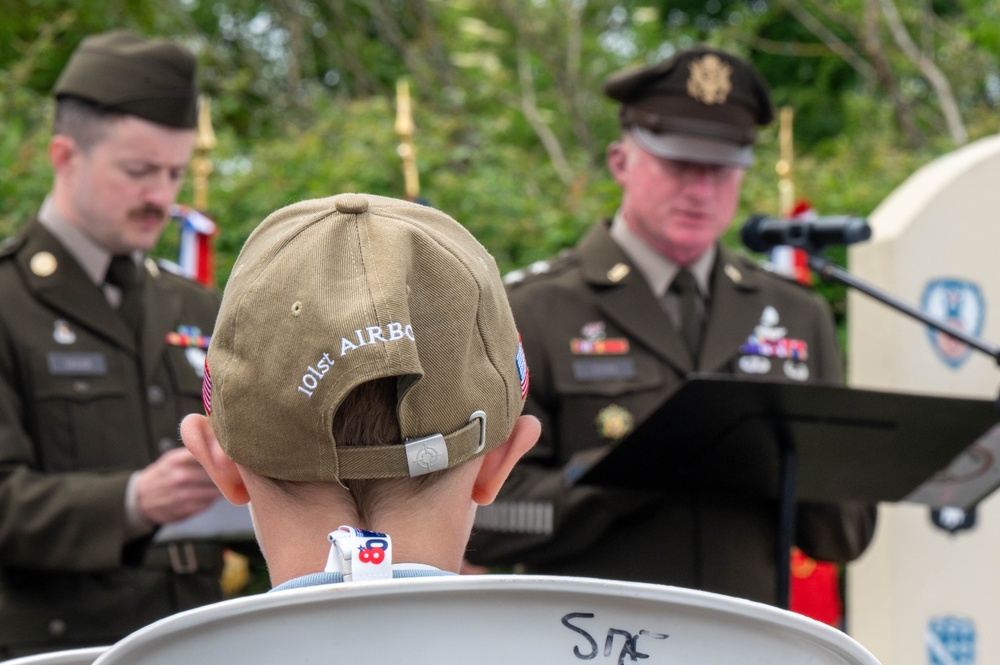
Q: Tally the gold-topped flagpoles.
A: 3